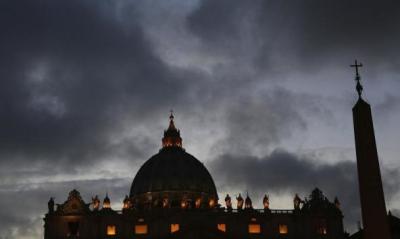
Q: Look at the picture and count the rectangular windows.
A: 6